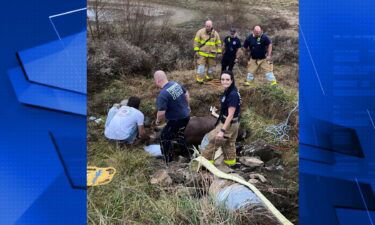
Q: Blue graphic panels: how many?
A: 2